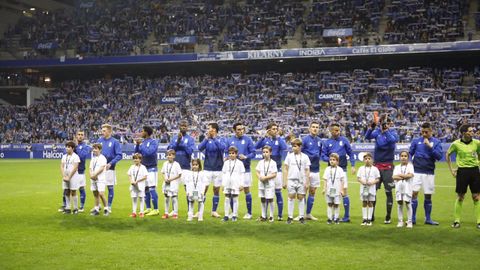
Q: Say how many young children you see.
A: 11